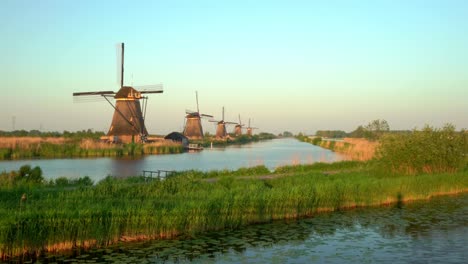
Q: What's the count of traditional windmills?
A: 5